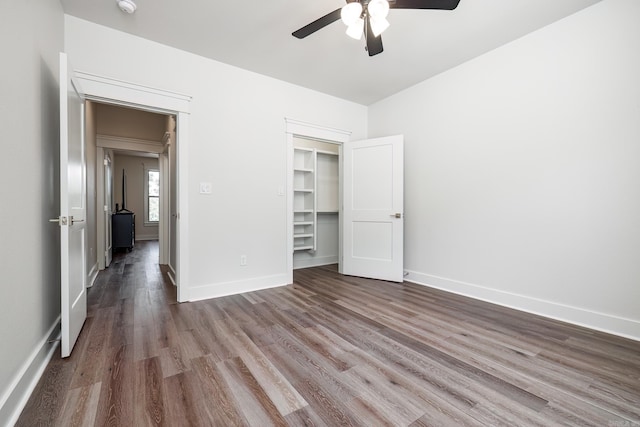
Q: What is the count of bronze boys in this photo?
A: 0